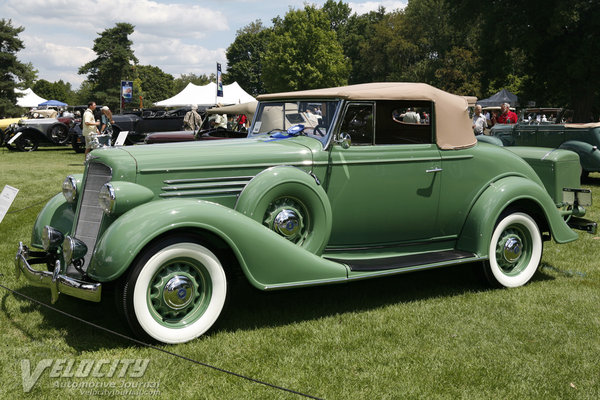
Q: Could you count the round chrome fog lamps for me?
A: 2